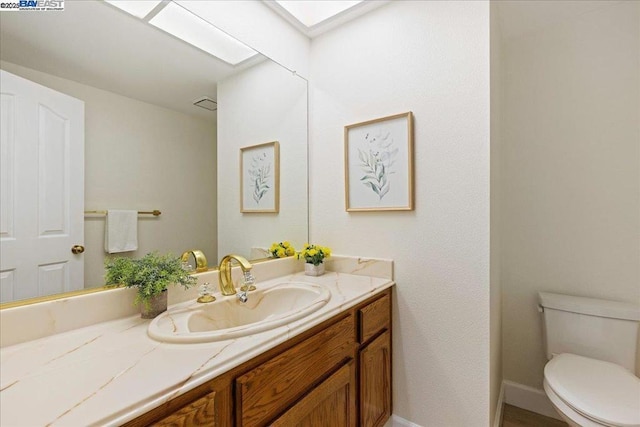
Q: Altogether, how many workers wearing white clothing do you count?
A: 0